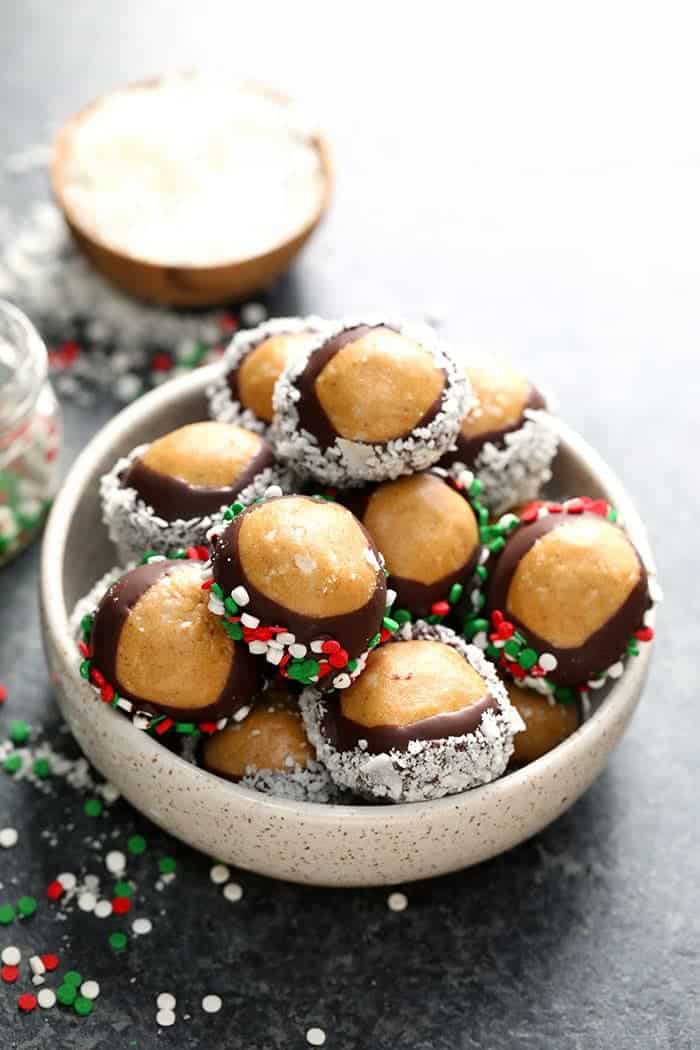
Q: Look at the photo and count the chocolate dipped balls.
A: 11